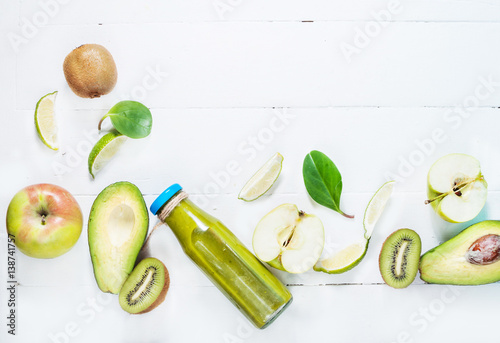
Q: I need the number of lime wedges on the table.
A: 5